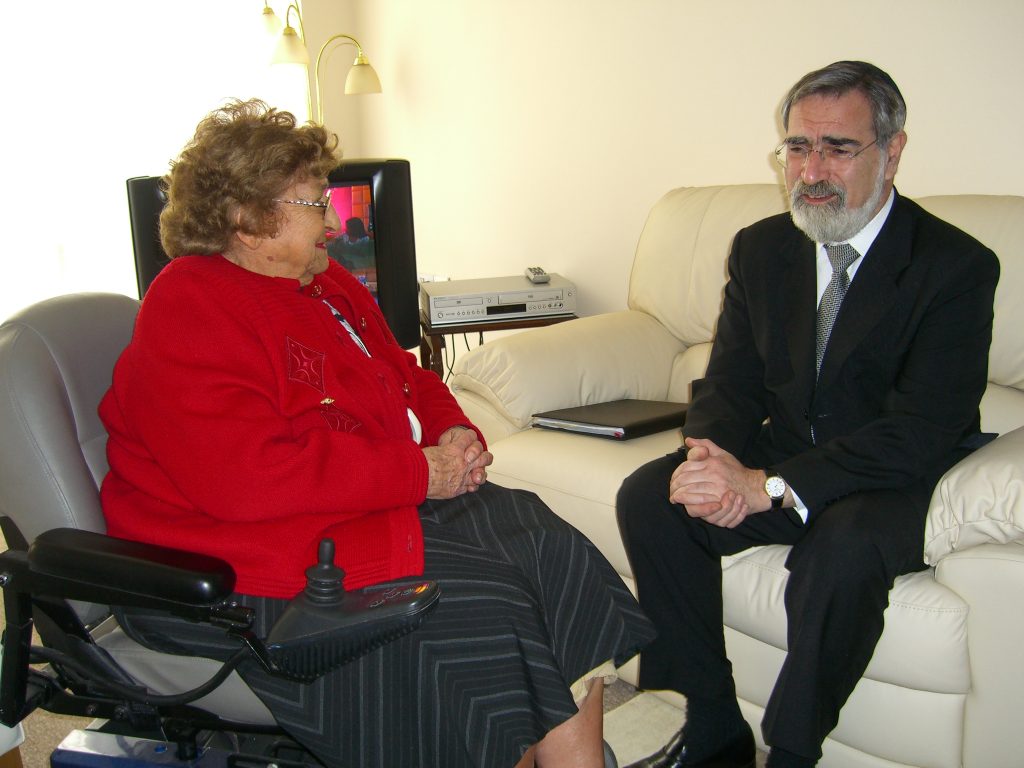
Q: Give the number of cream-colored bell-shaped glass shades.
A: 3